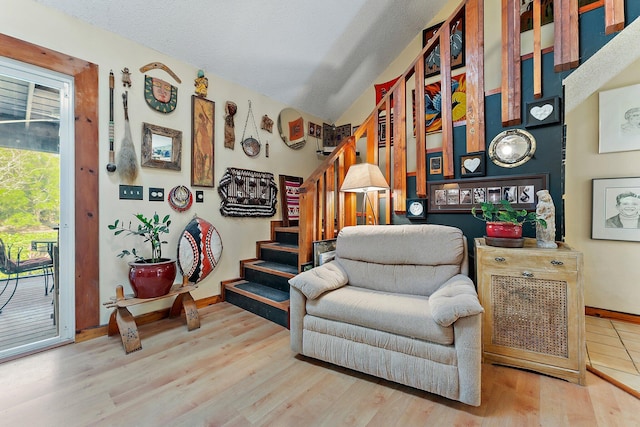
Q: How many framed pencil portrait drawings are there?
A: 2